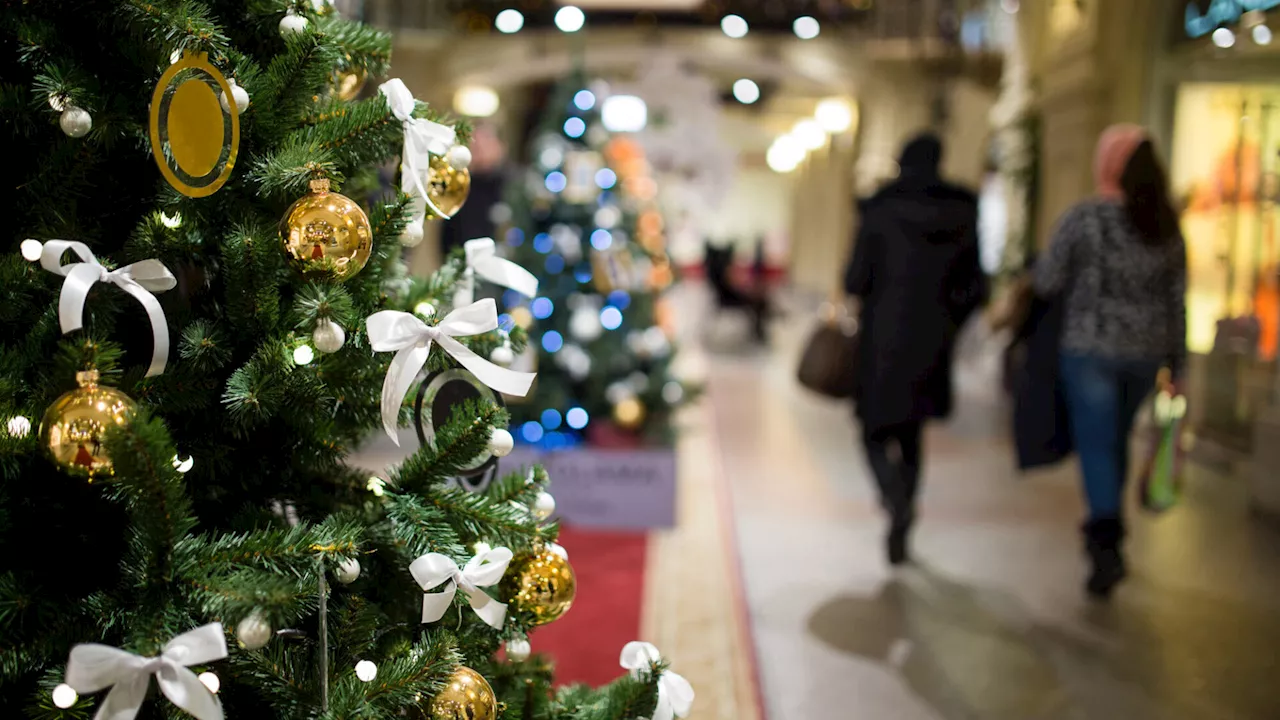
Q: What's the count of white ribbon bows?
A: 7